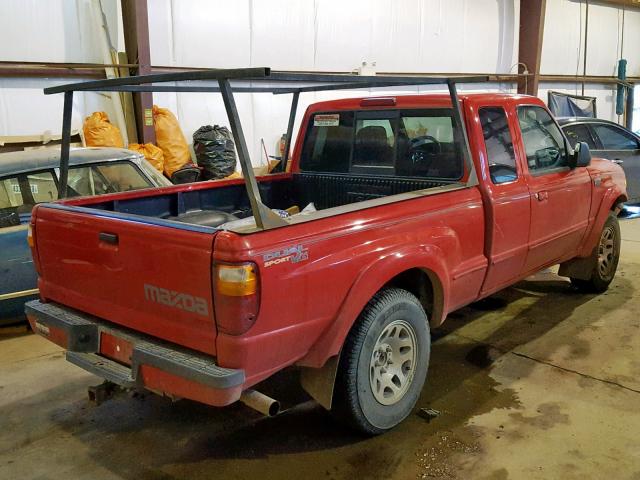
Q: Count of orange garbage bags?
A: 3